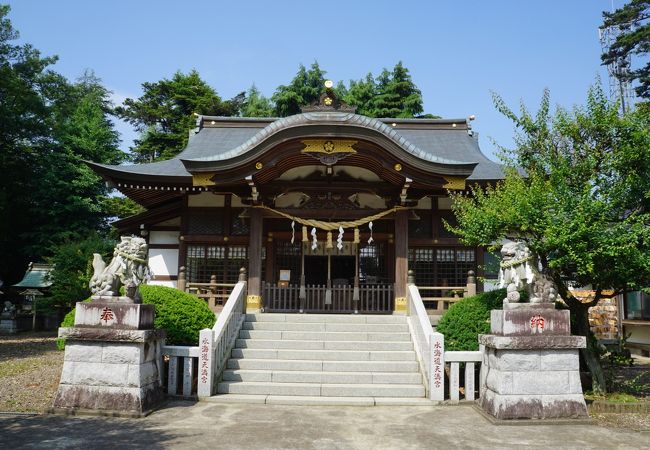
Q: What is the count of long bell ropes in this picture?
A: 3